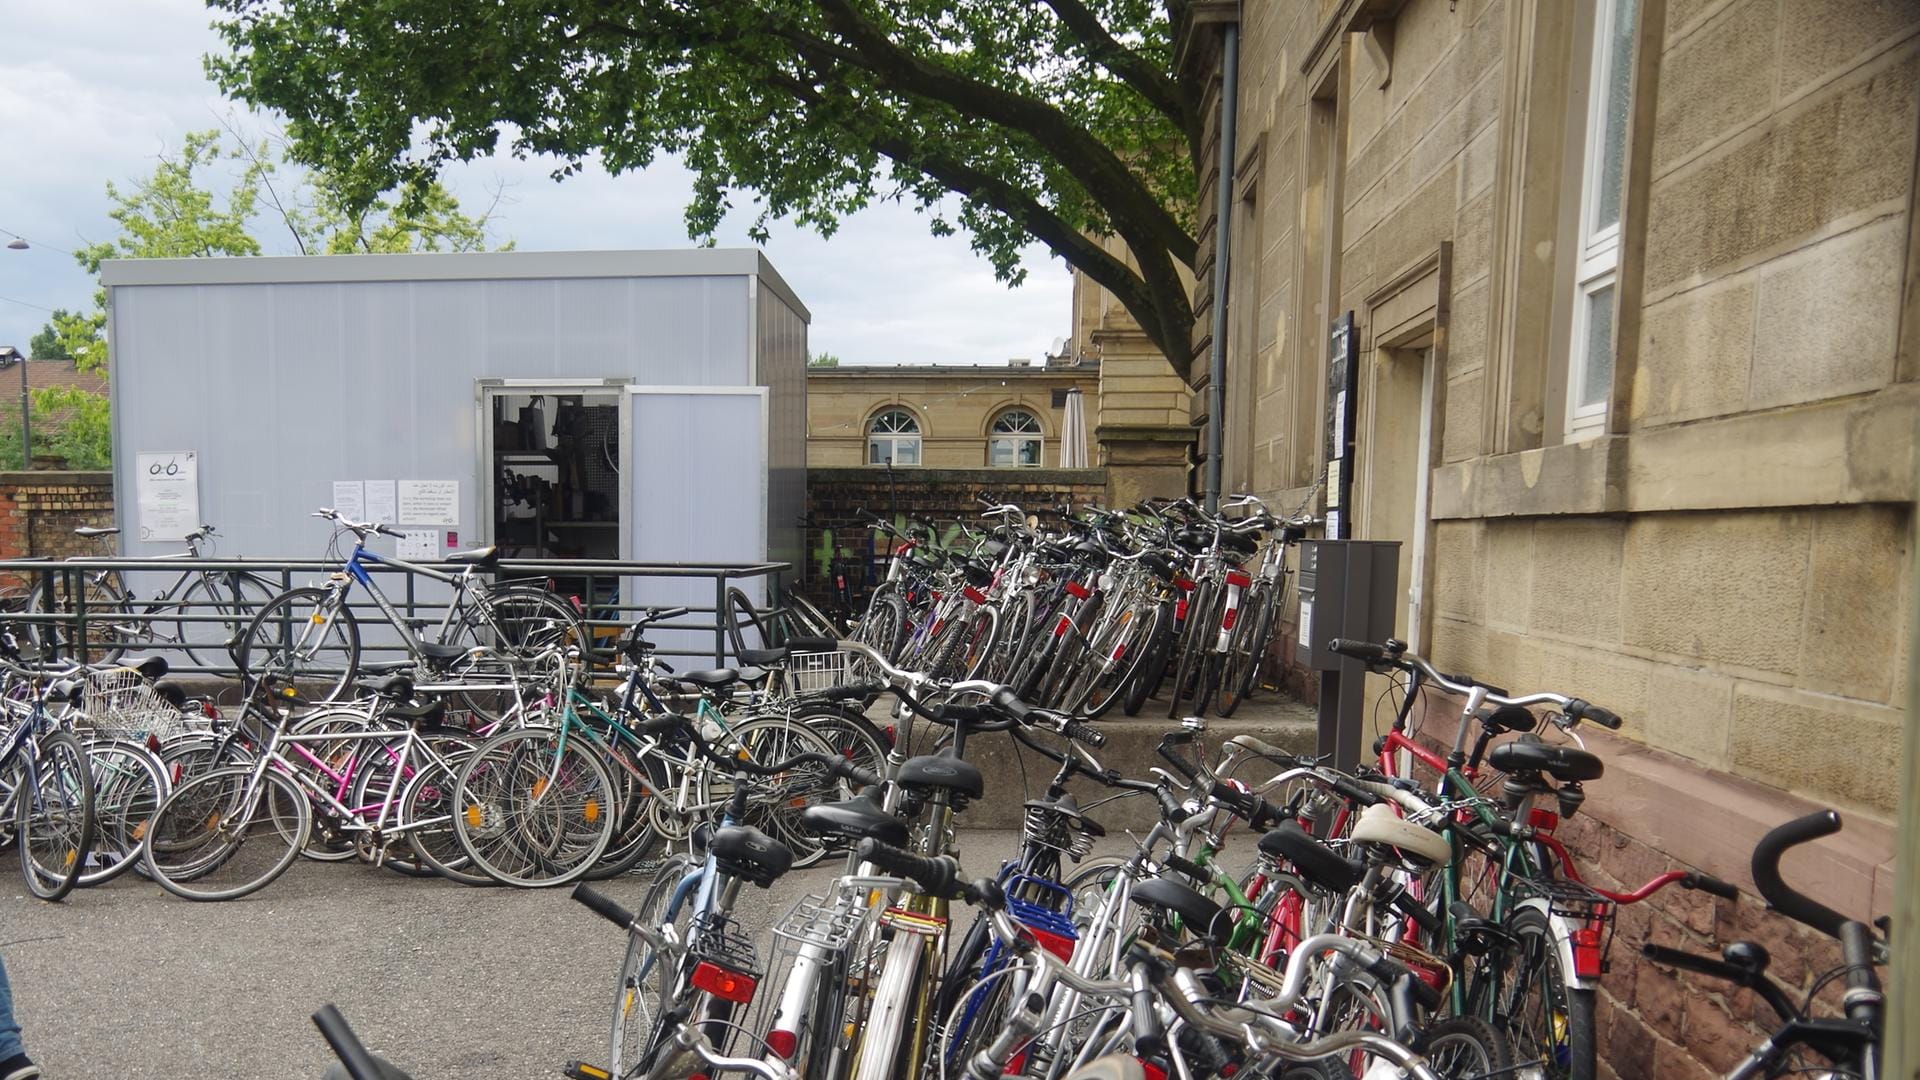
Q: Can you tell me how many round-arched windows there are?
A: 2